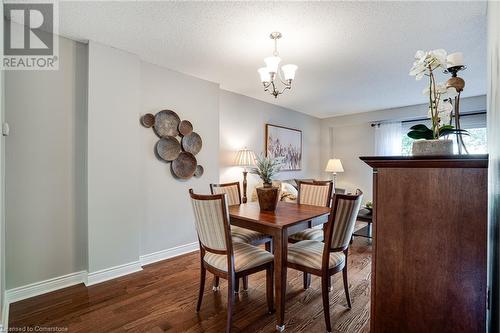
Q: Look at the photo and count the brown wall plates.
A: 7